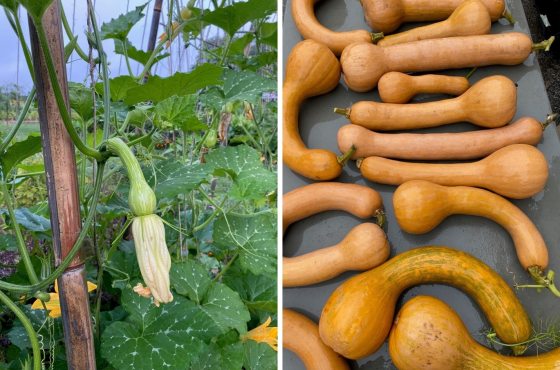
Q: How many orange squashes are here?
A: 15